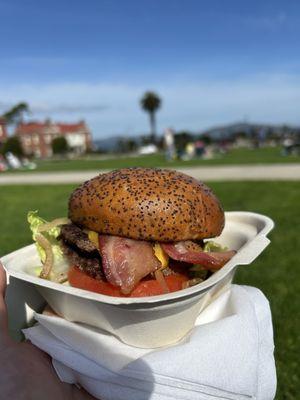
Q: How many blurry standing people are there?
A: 1